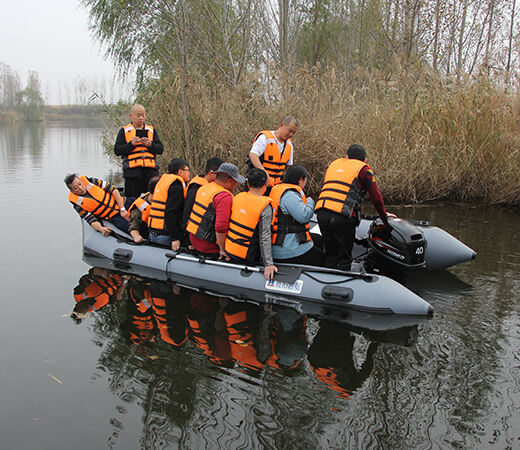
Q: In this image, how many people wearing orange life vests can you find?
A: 10